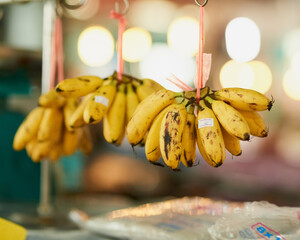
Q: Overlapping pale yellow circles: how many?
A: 2